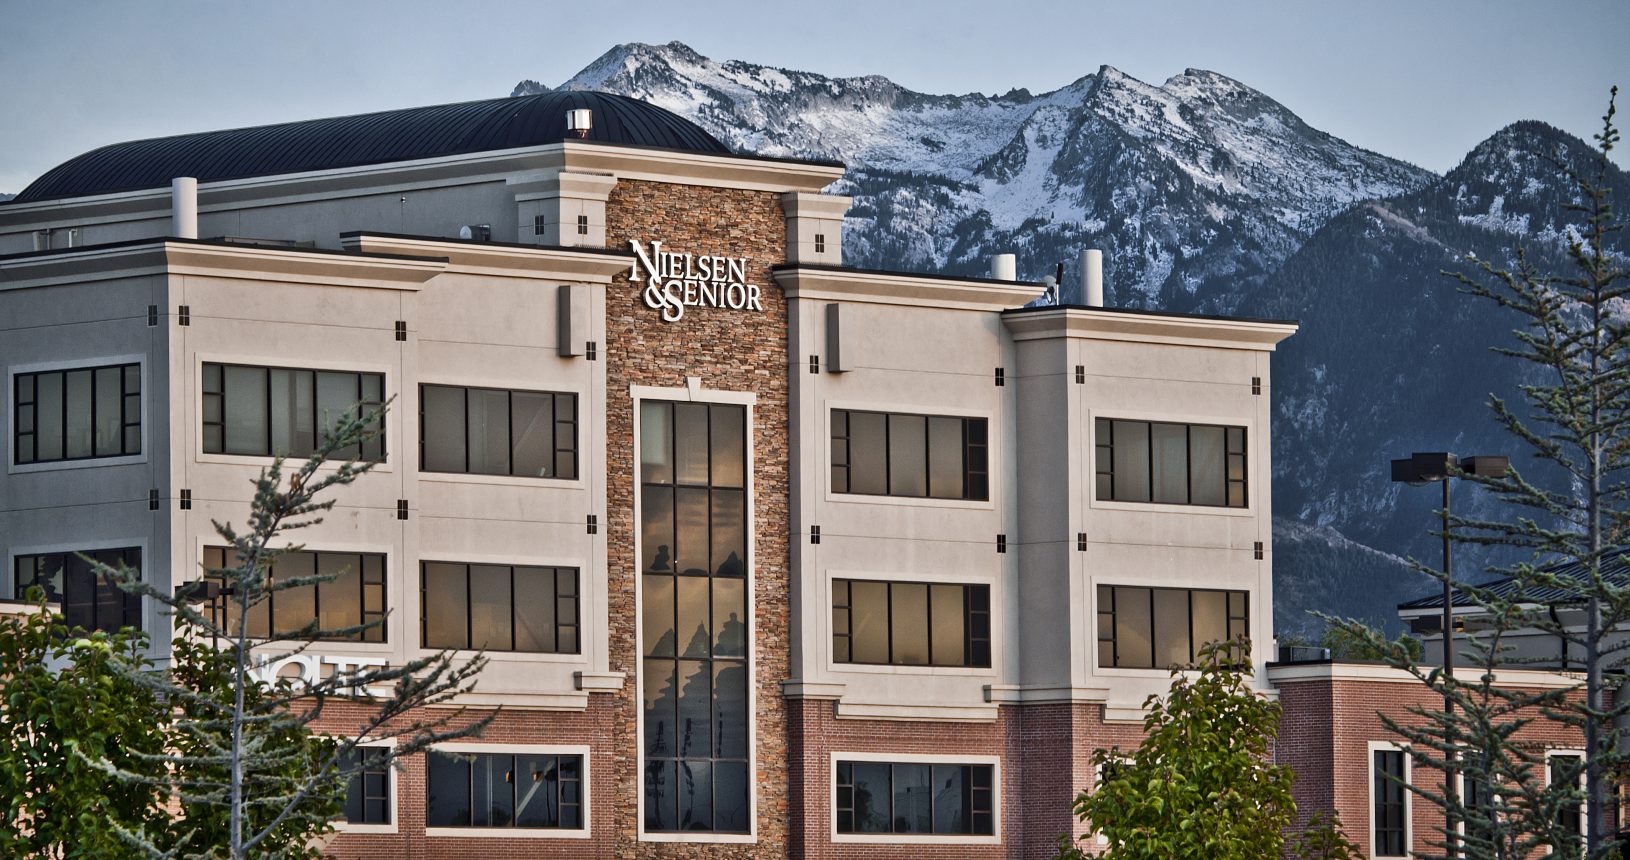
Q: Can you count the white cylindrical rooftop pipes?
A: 3